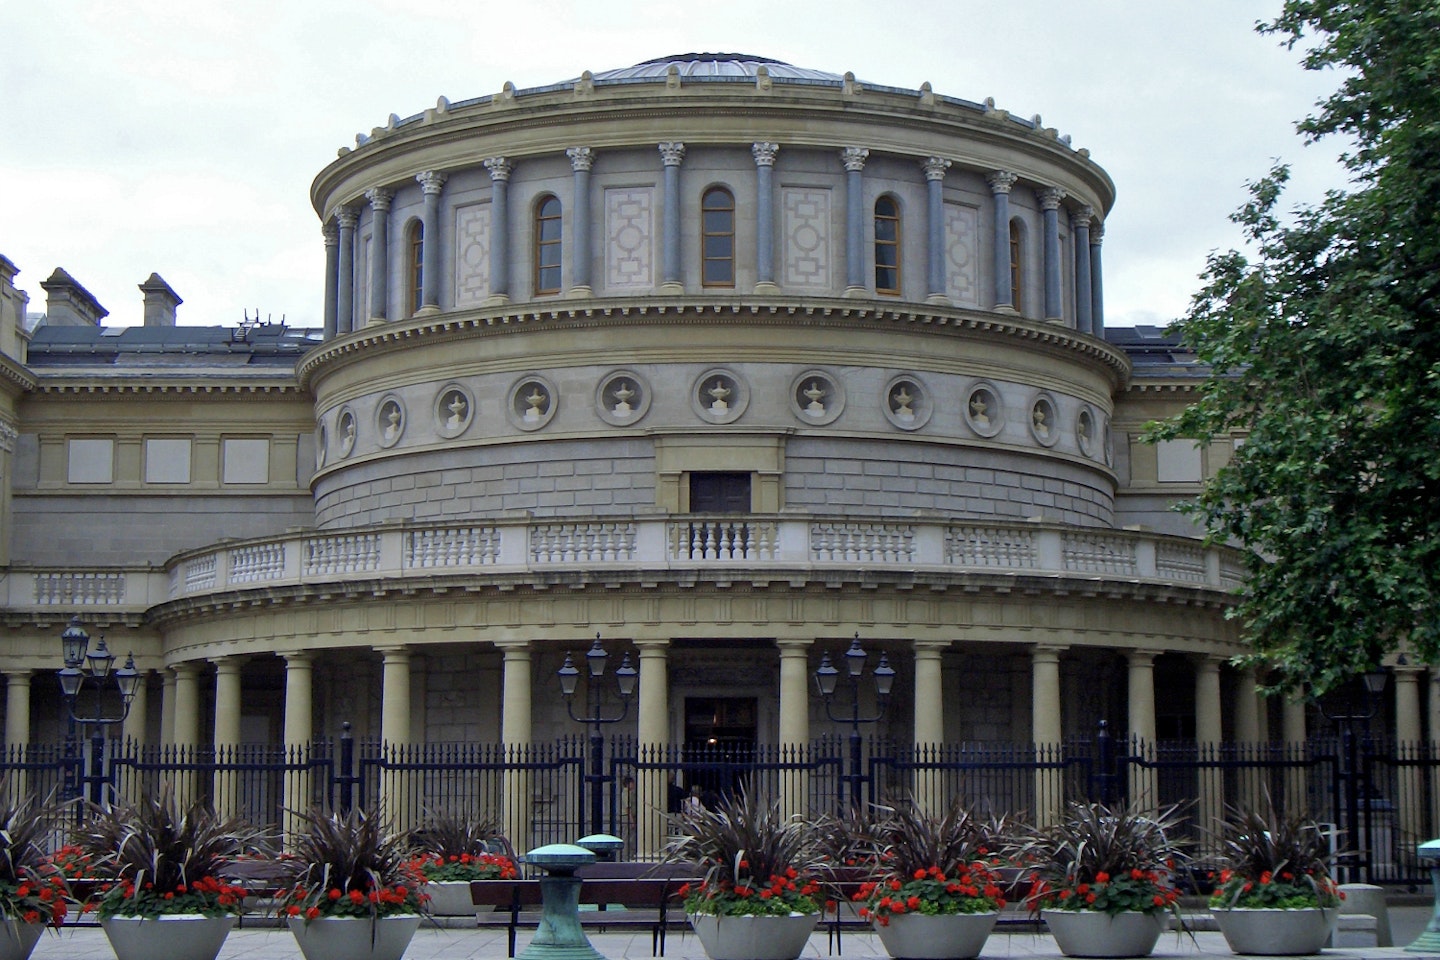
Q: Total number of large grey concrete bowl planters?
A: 8